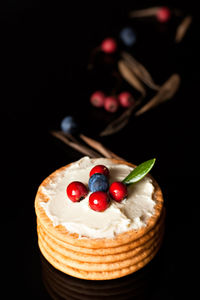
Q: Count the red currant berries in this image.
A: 9